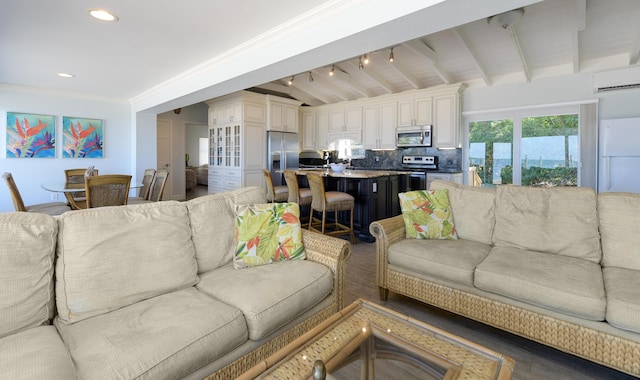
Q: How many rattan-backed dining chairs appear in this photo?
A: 5